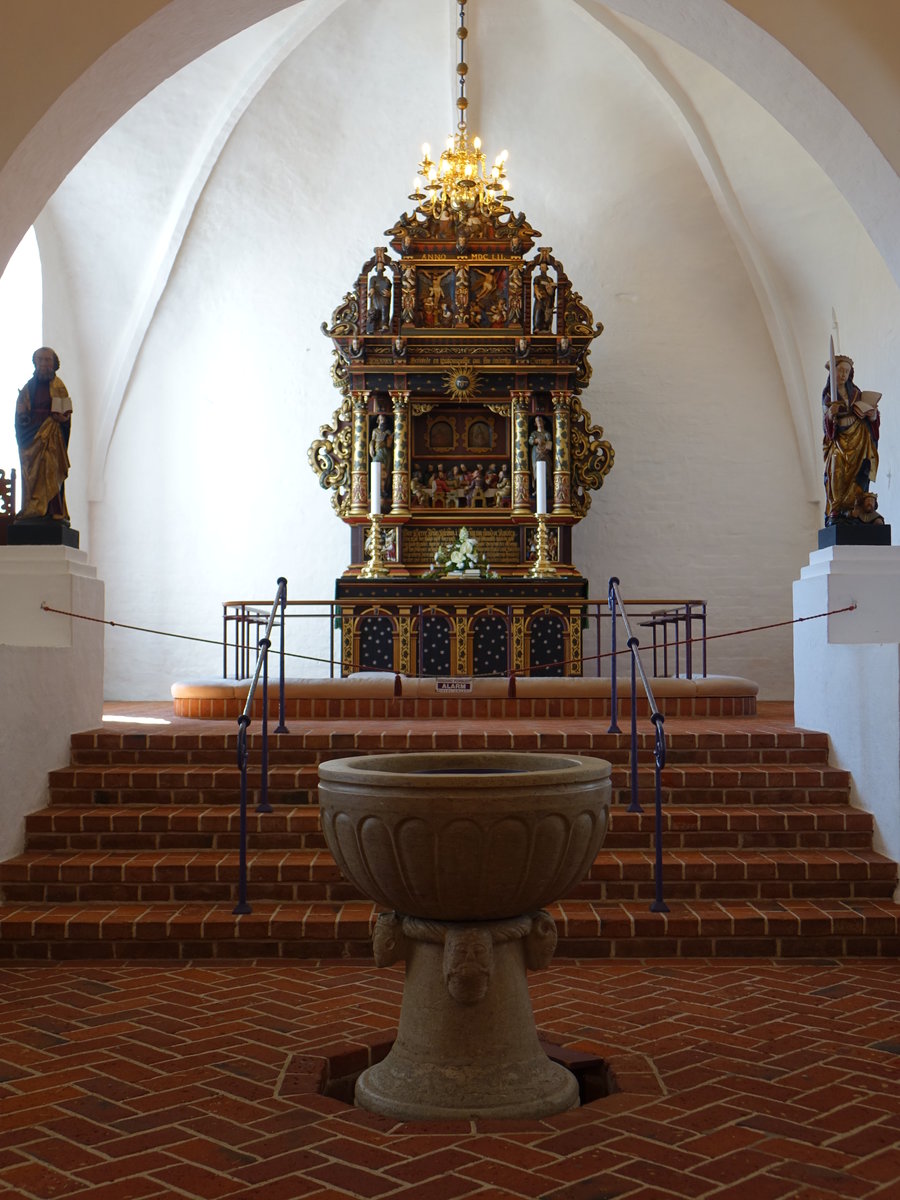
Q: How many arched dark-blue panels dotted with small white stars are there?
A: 4